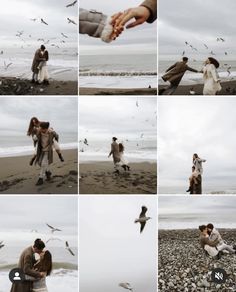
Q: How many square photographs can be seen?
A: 9